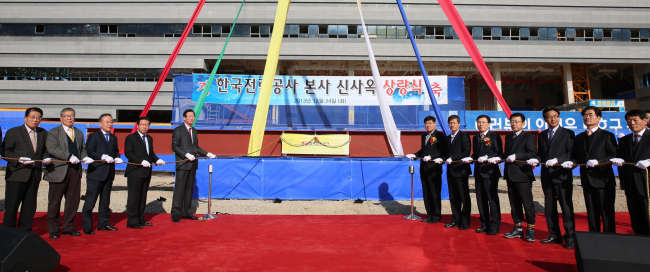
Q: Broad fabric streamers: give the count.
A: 6